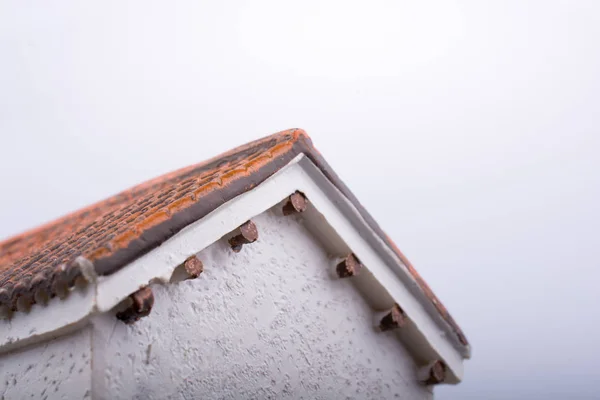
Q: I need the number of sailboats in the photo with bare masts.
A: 0